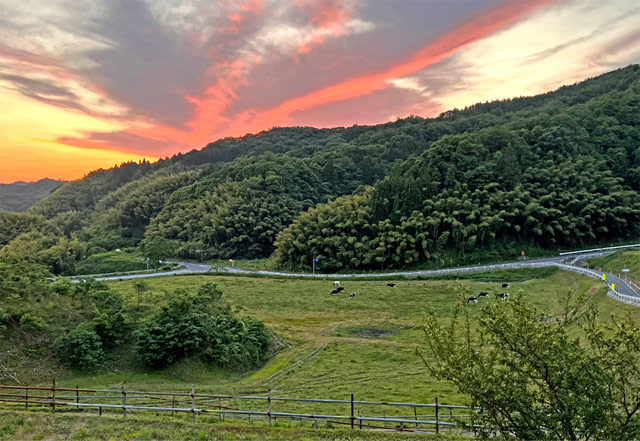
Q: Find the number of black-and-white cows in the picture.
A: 9